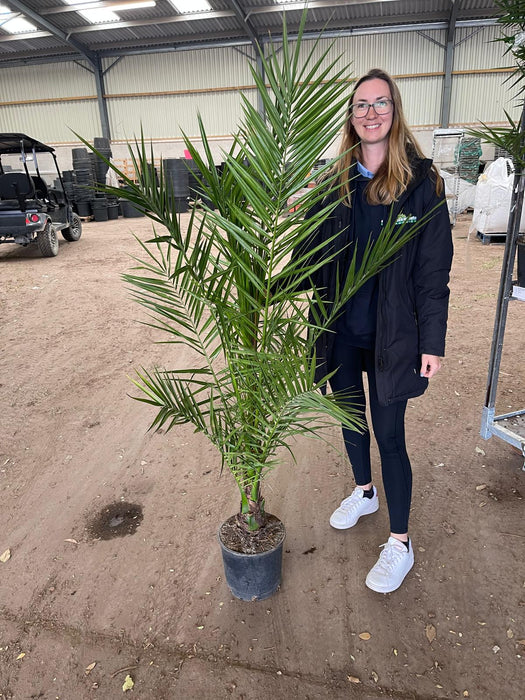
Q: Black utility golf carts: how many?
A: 1